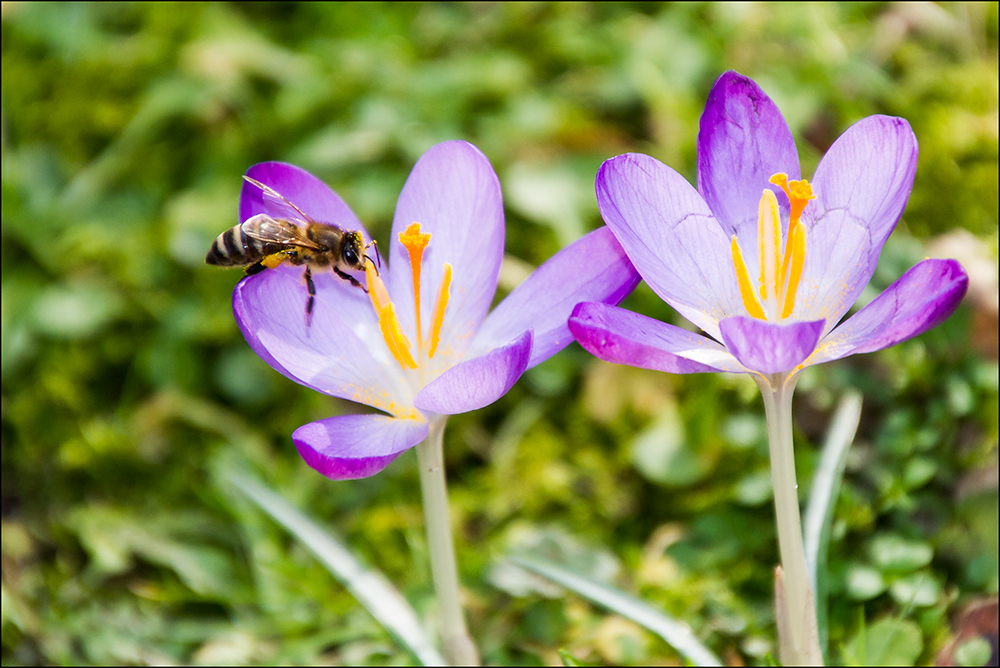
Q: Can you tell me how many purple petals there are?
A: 12